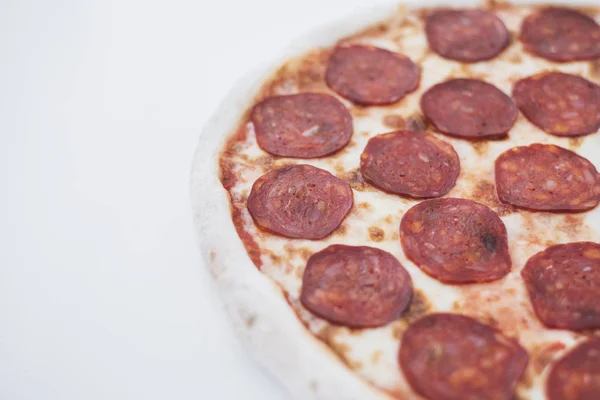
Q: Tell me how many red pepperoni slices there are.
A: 14